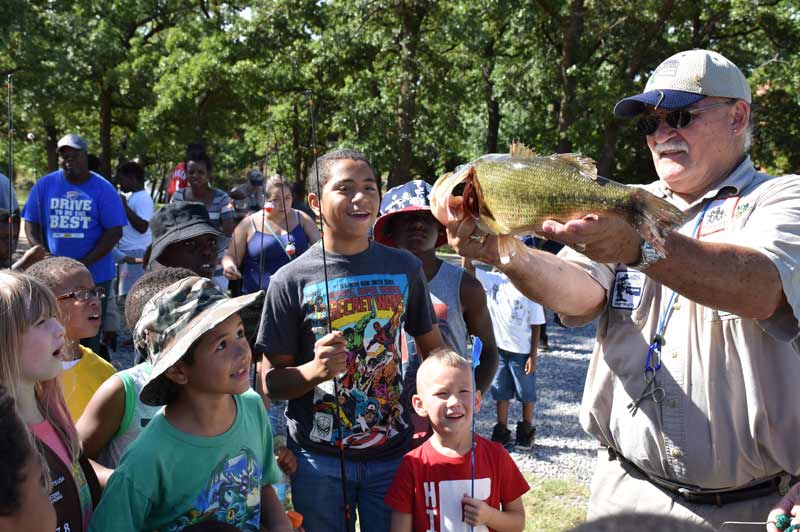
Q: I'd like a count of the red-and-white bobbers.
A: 2